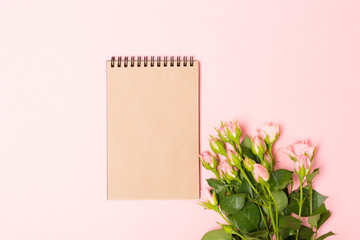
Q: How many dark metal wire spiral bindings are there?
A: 13